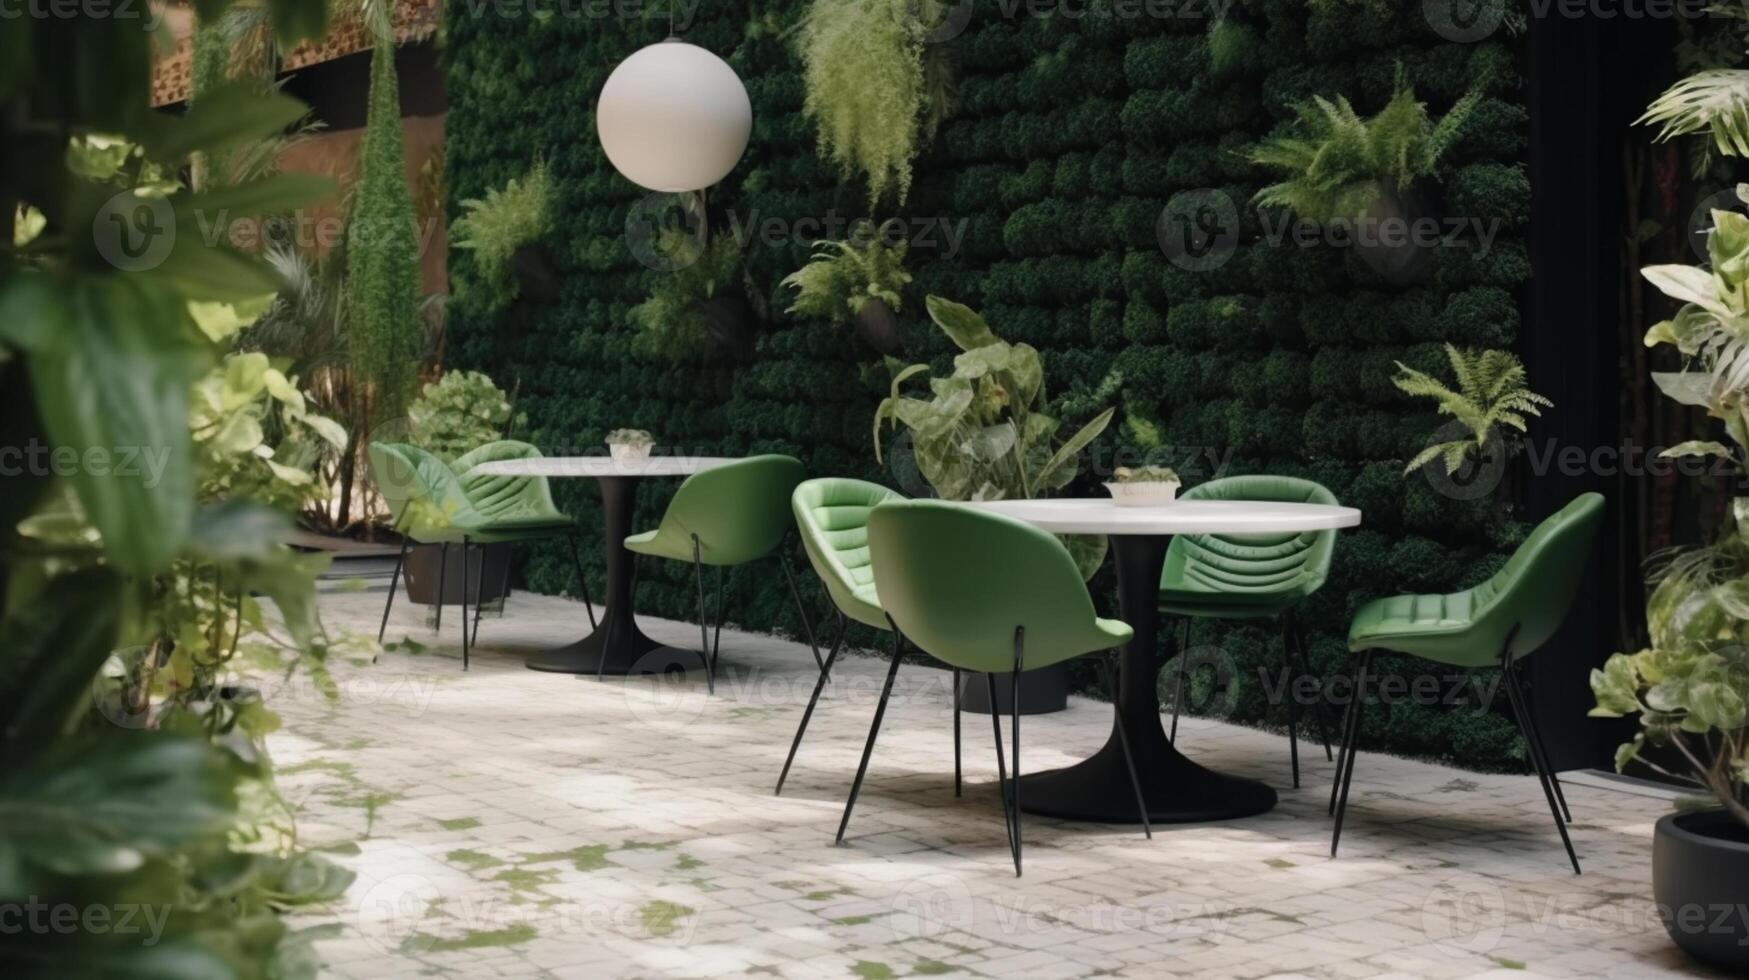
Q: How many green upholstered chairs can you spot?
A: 7